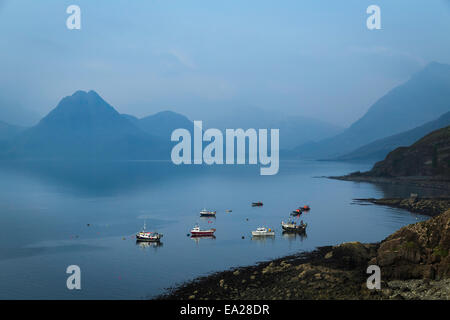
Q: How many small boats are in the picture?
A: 8